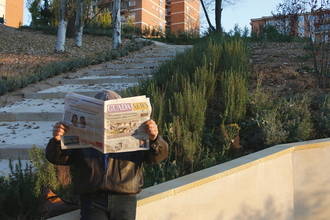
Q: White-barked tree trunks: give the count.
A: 3